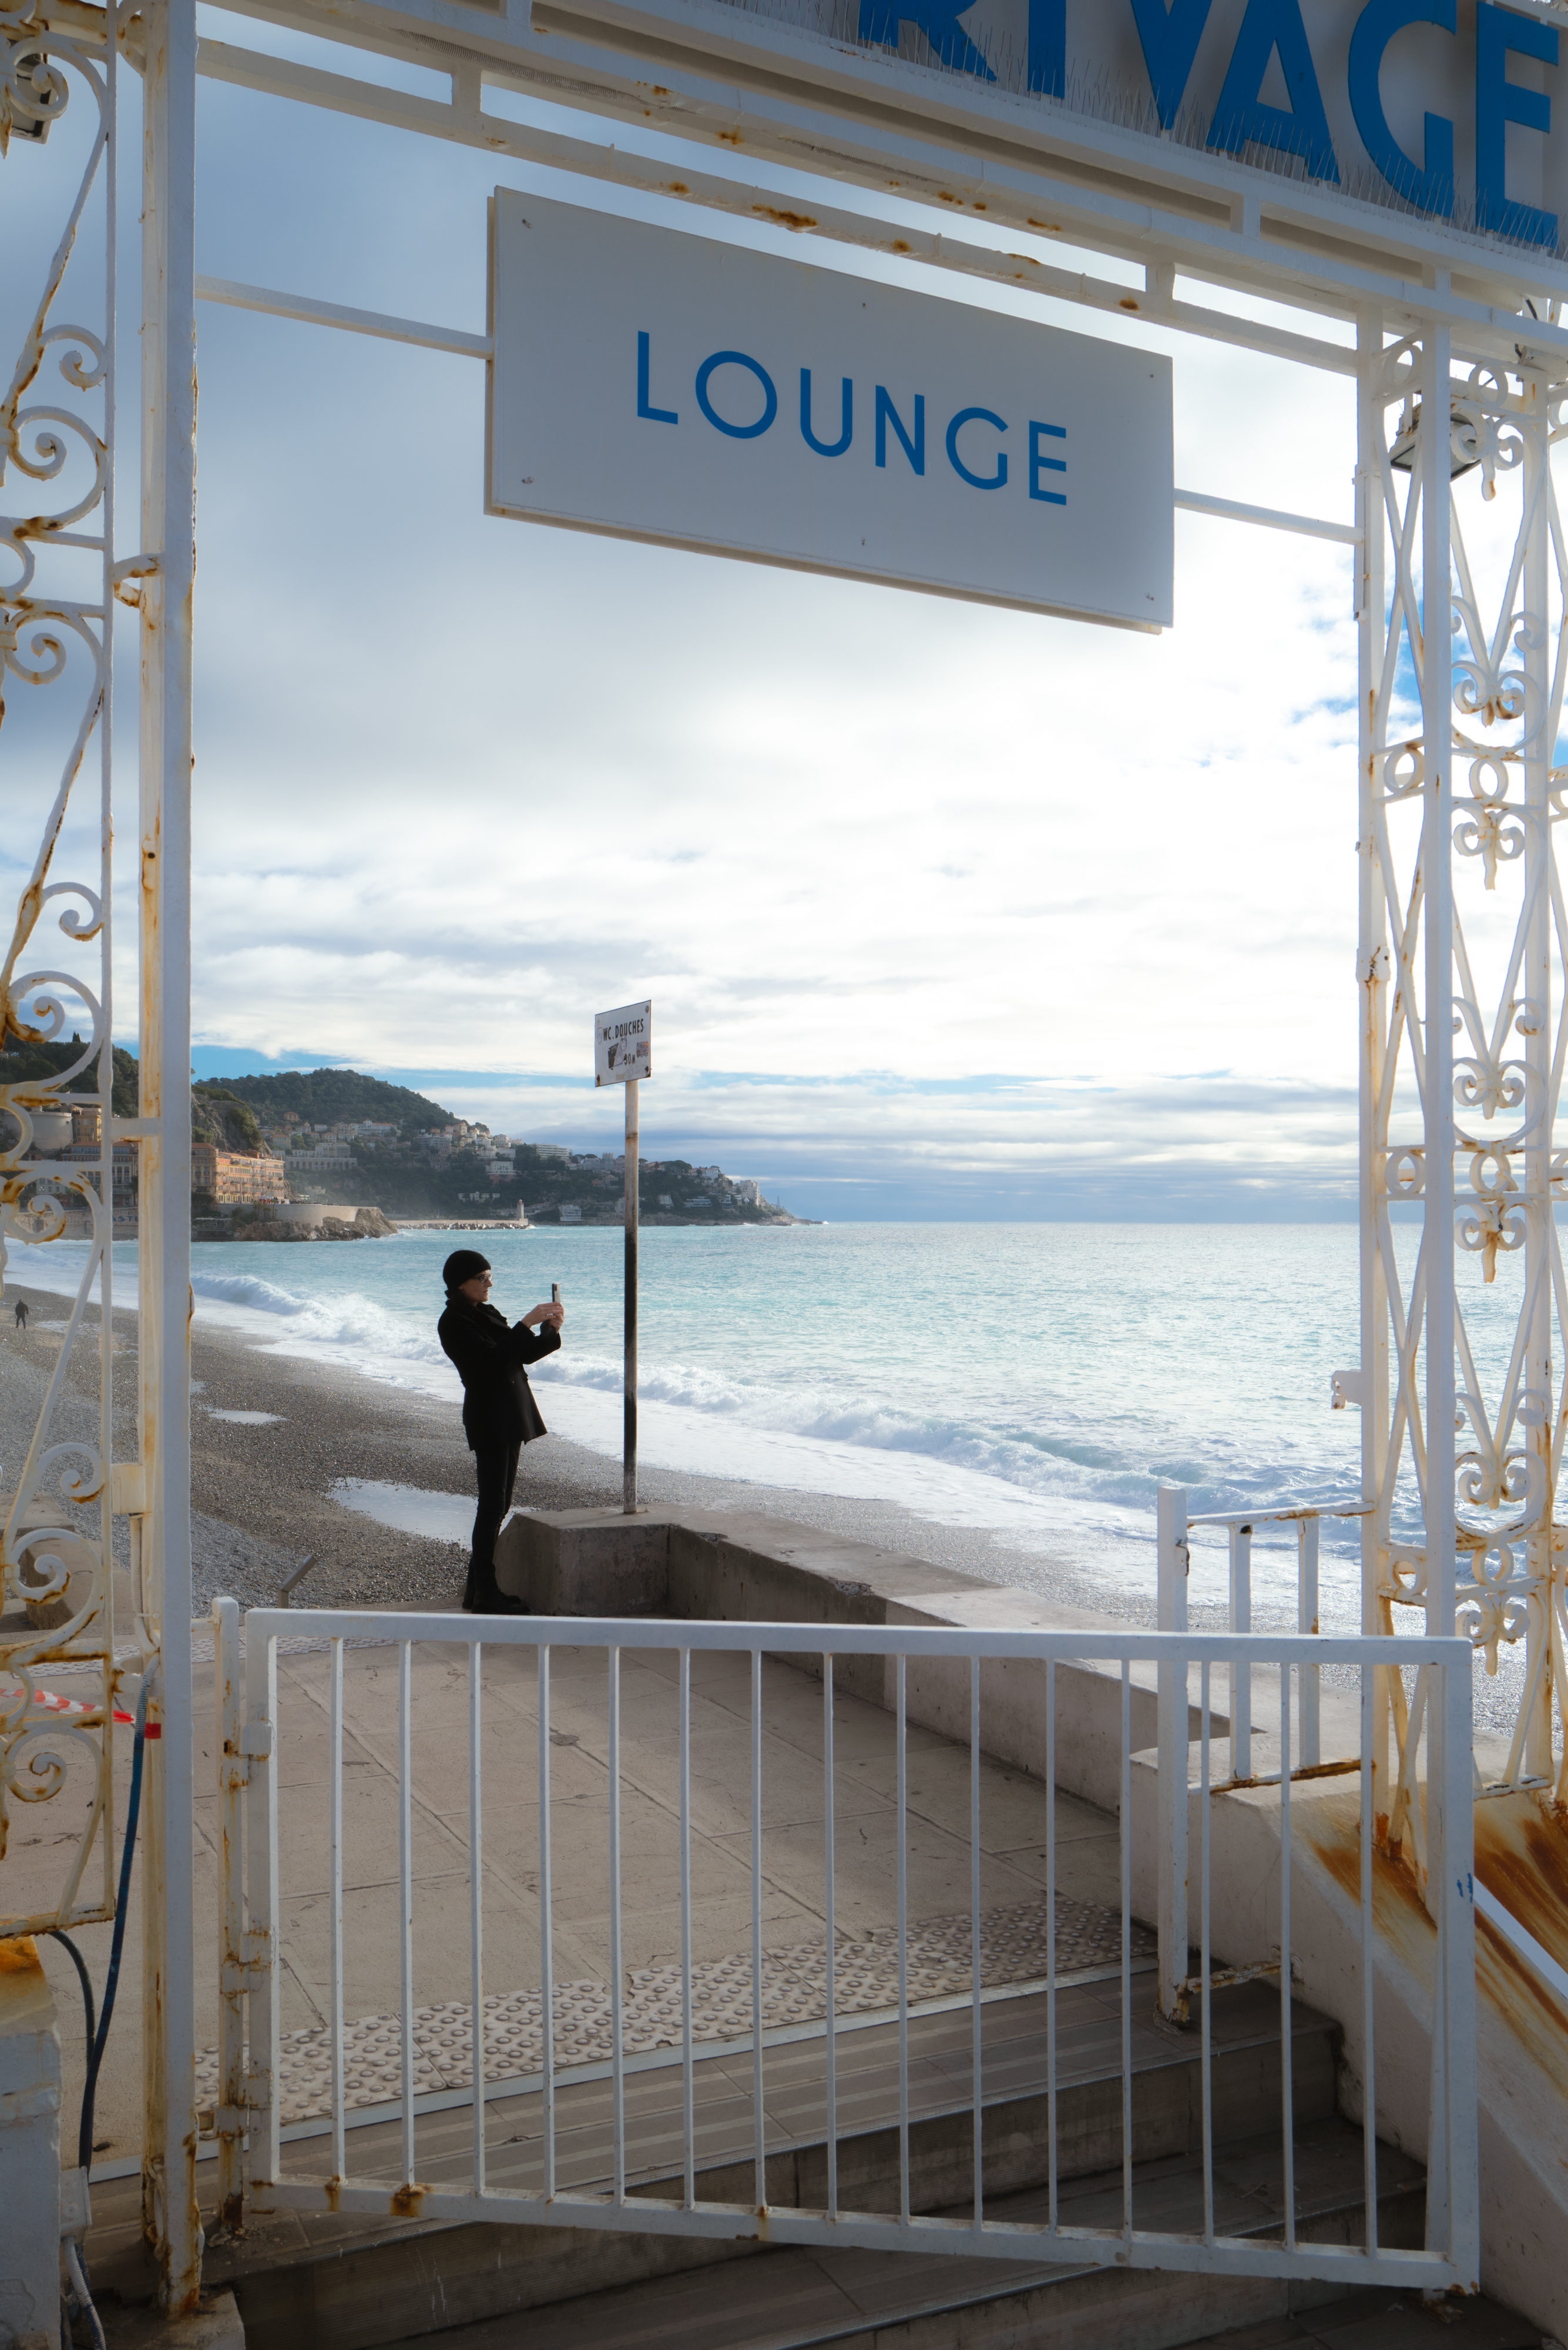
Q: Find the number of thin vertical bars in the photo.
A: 15